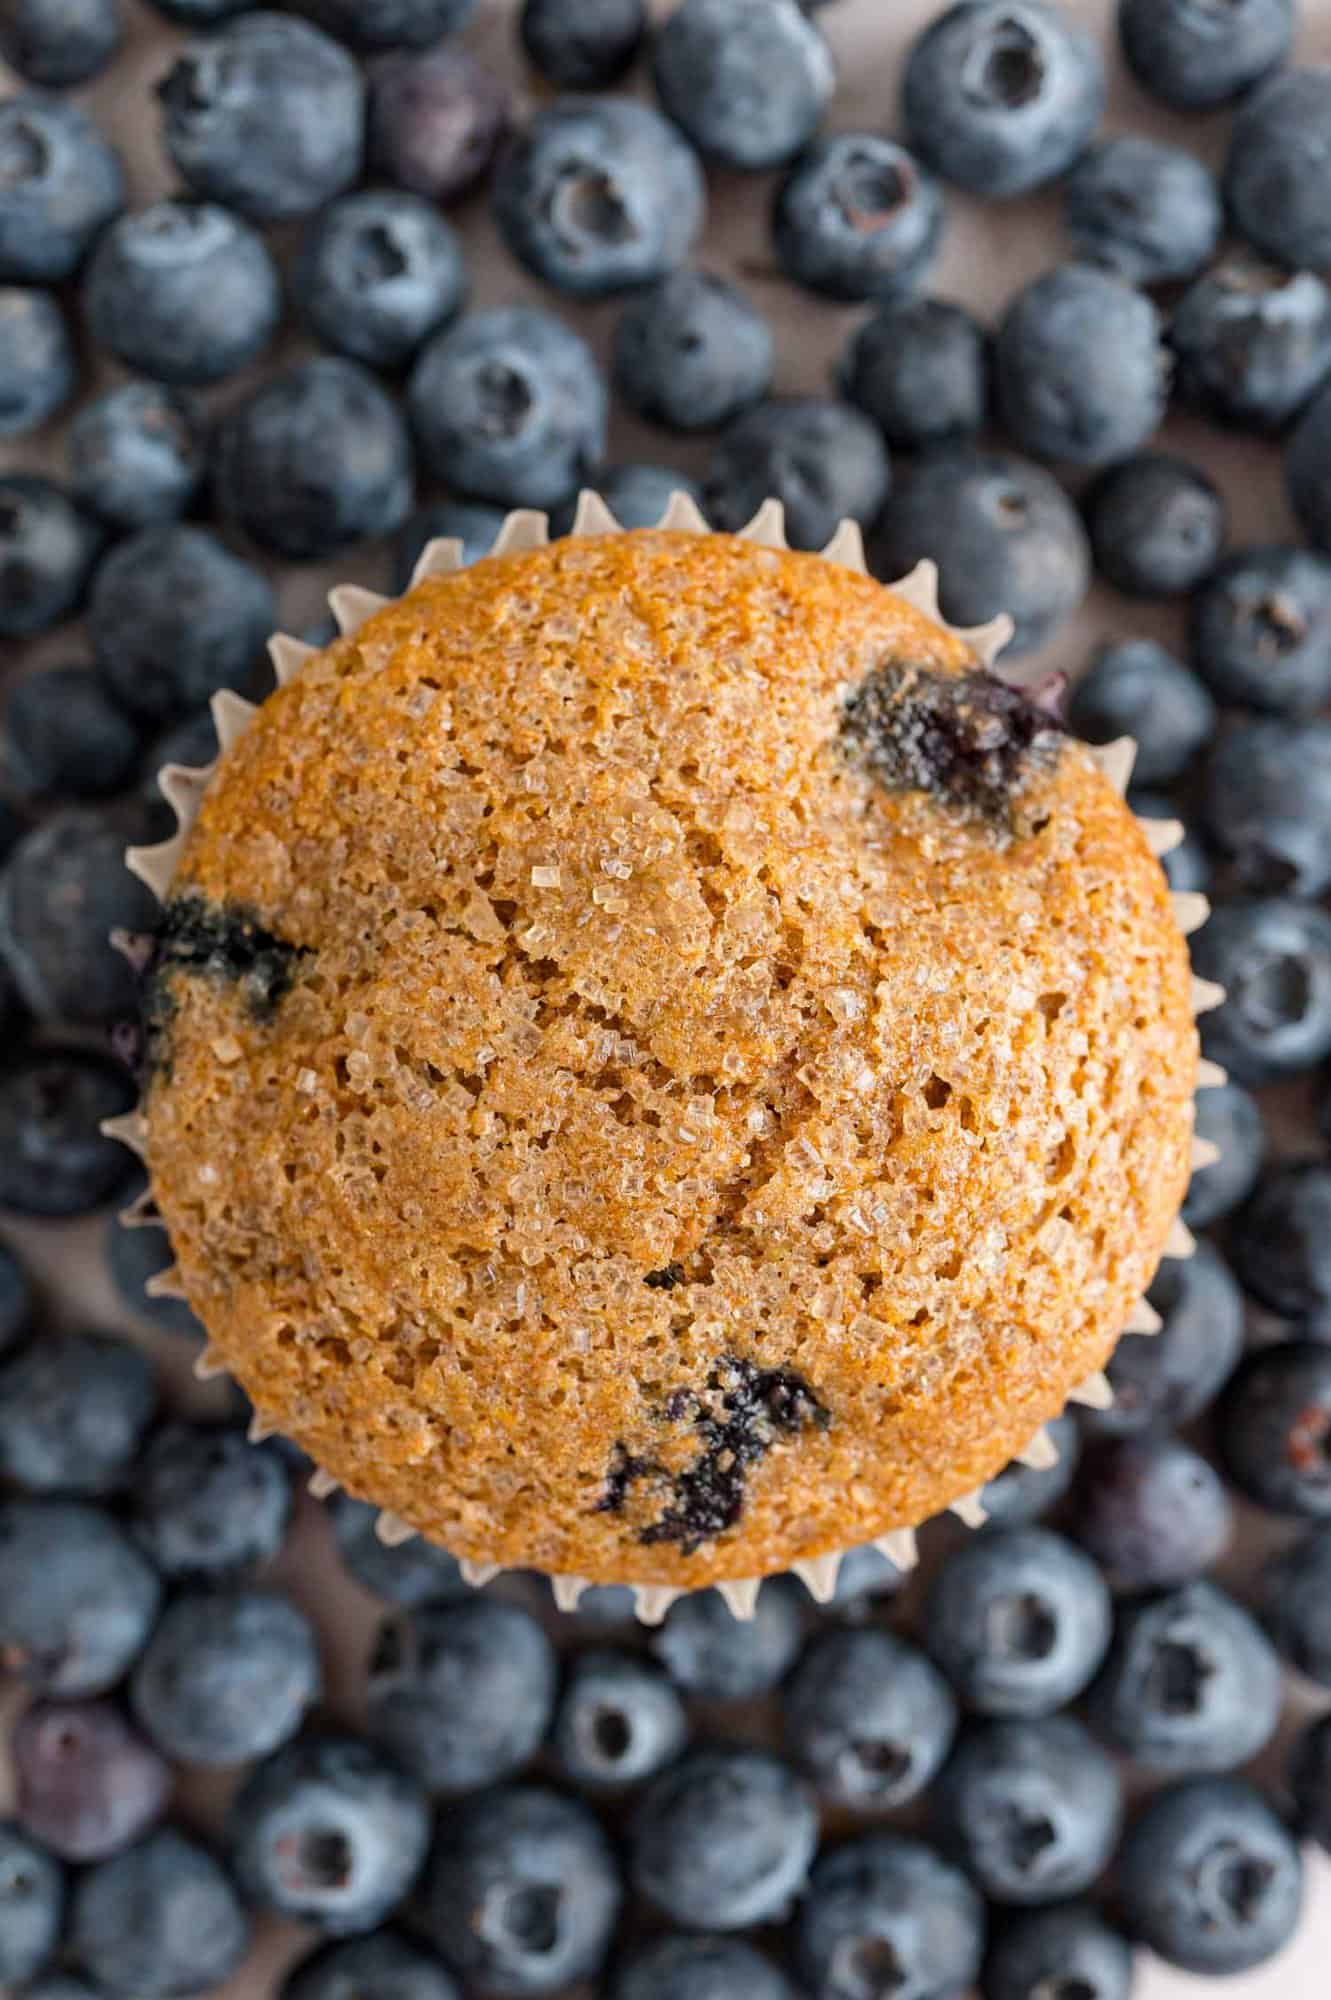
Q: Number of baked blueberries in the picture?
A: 3